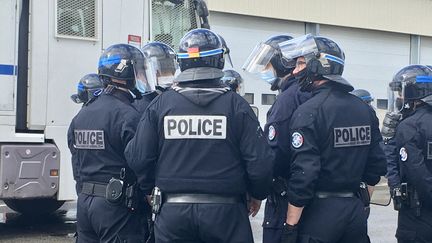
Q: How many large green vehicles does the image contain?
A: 0